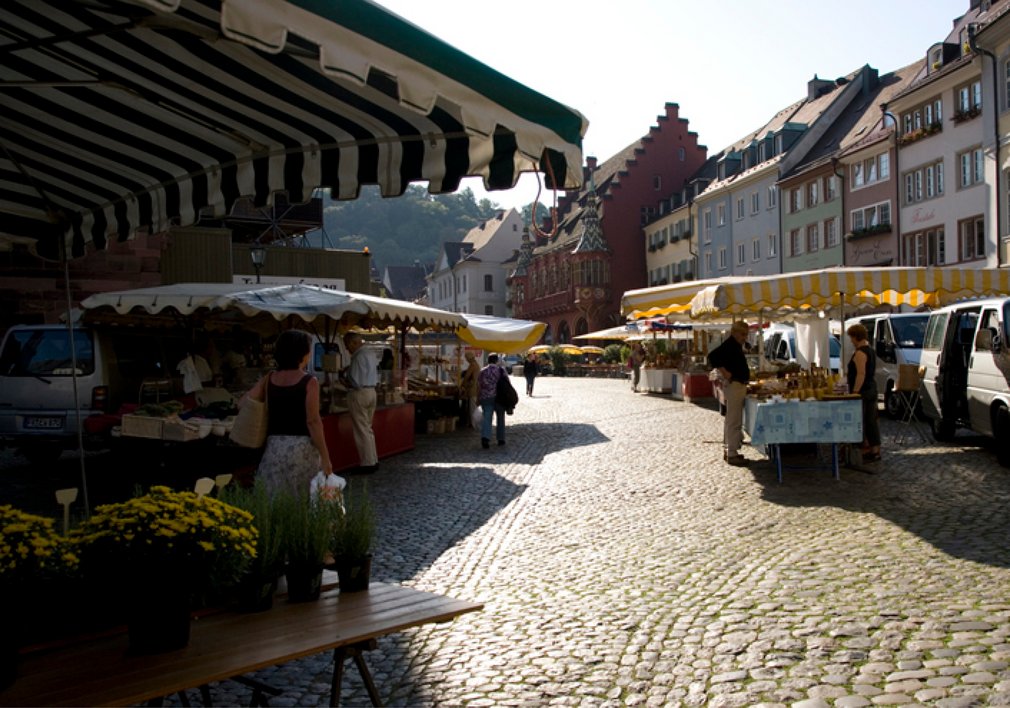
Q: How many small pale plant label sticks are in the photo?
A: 3